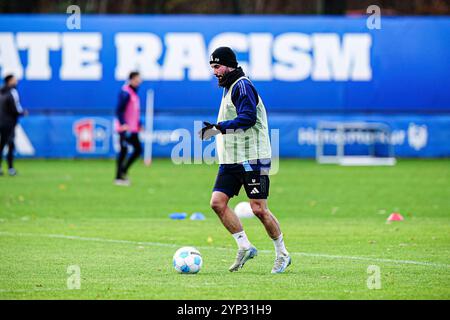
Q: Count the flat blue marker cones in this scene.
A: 2